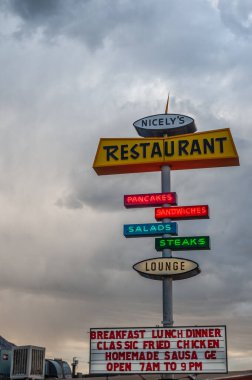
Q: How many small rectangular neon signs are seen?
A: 4